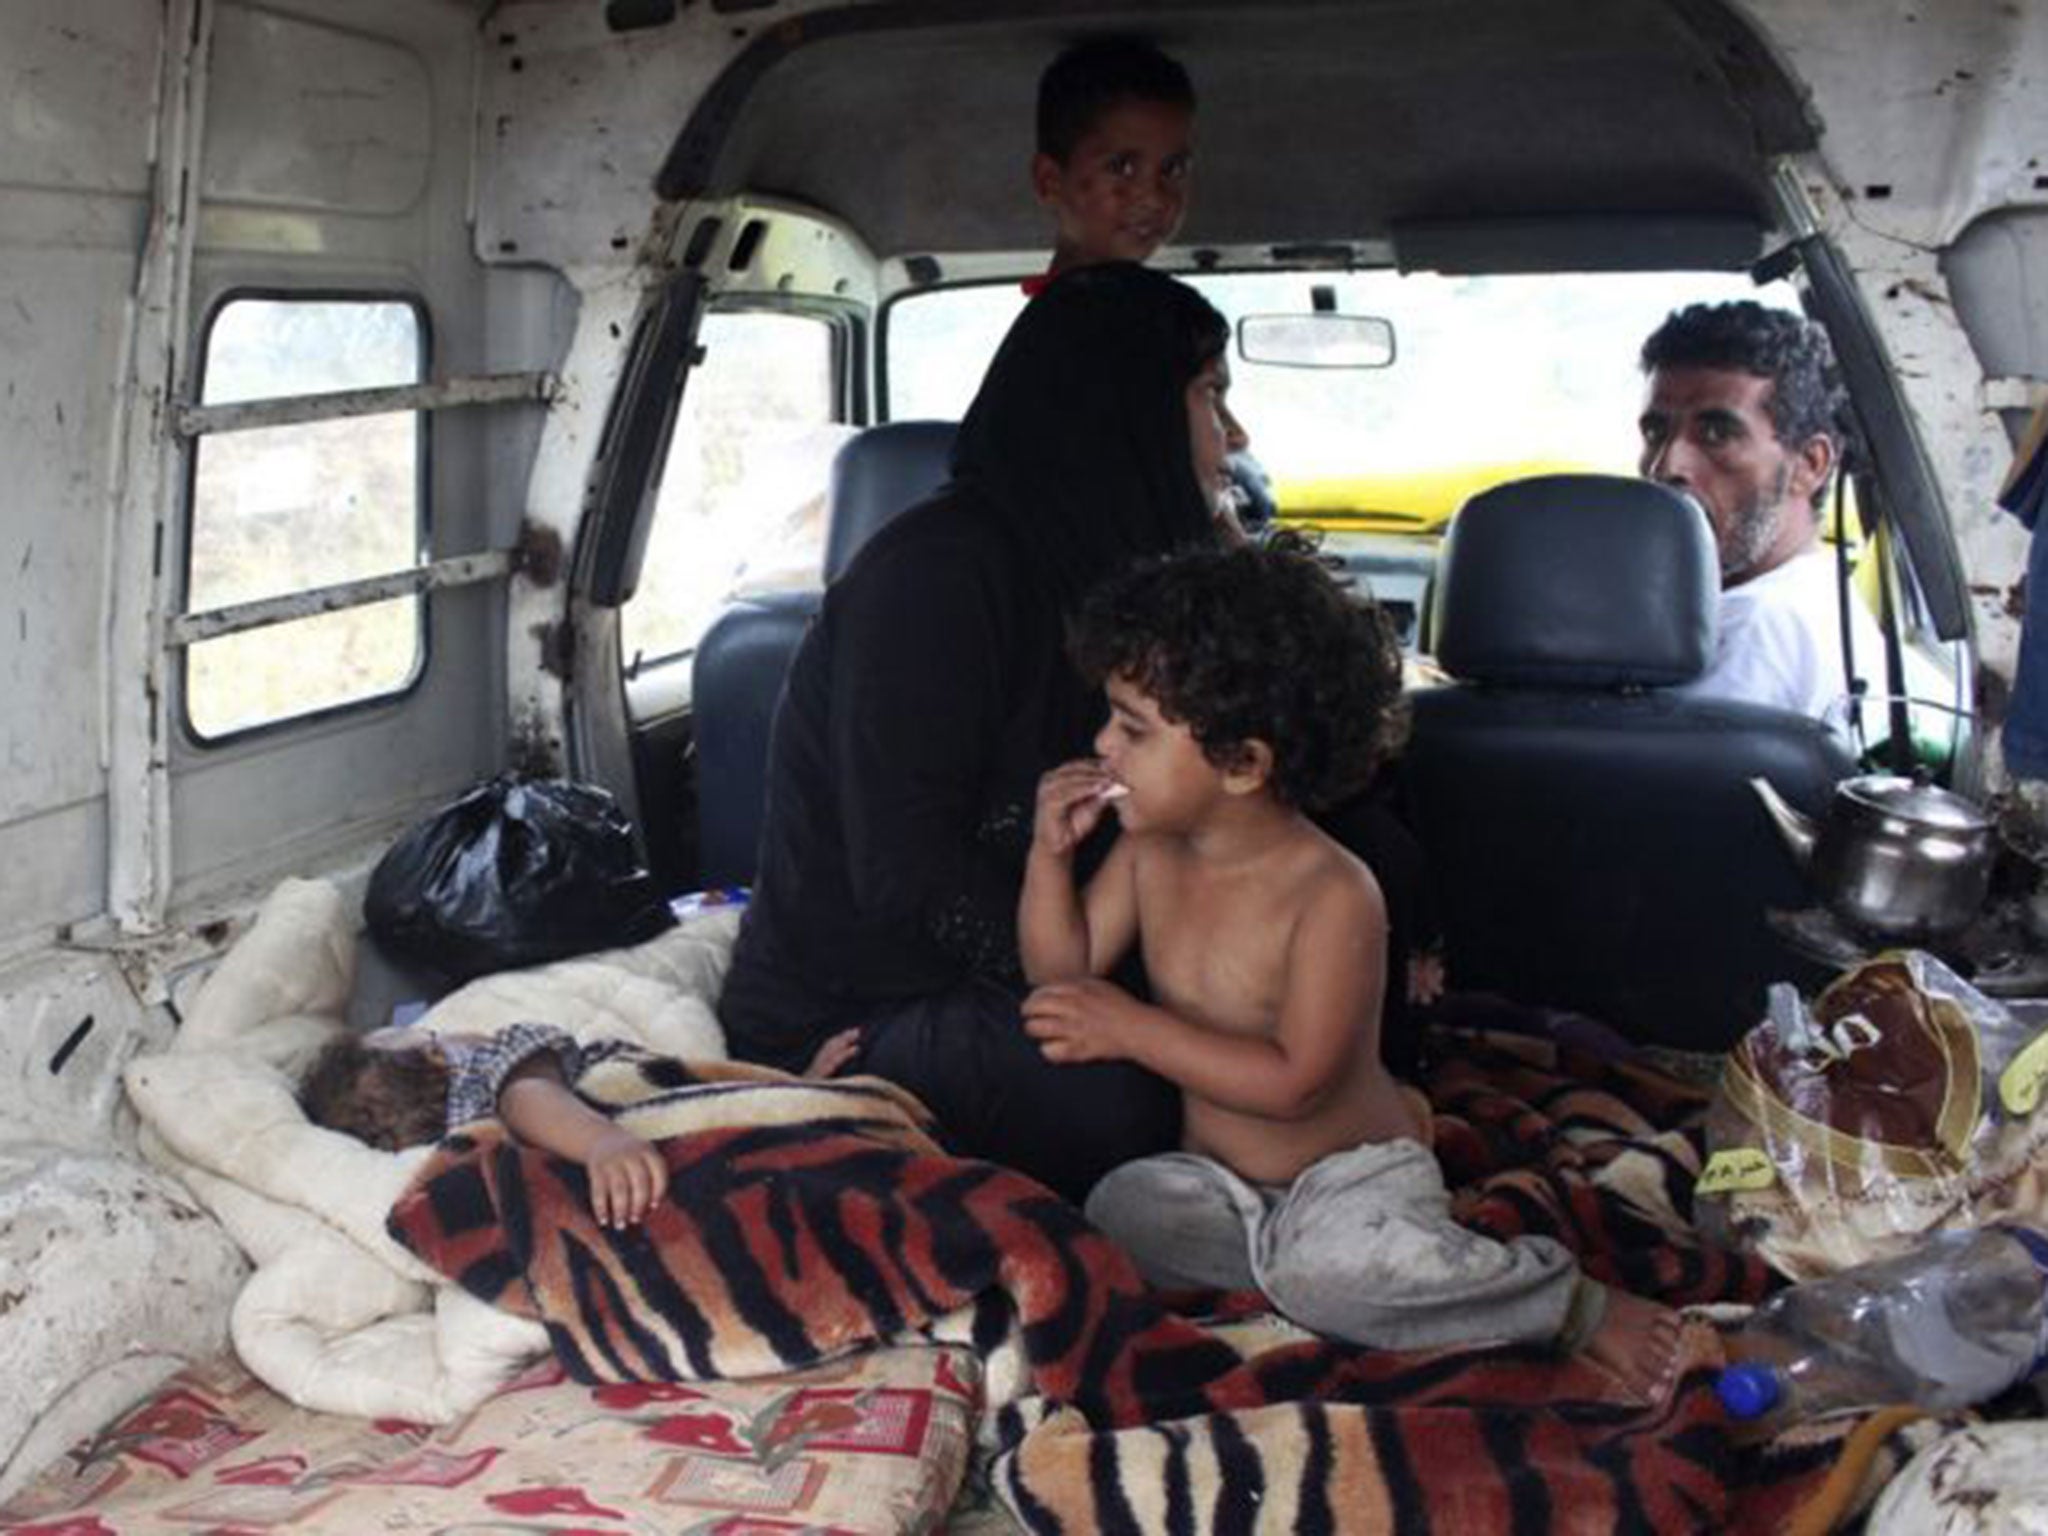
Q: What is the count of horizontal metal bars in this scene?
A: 2